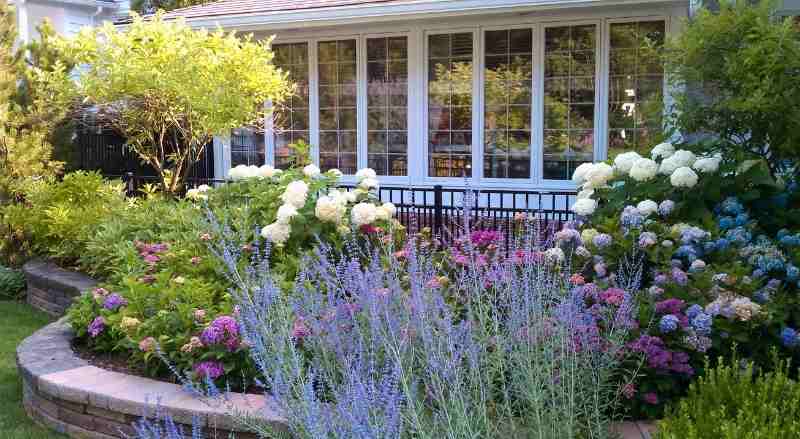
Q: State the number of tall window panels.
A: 8